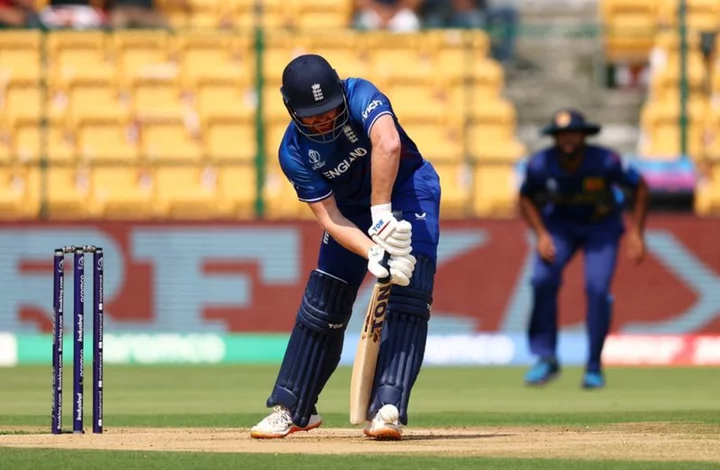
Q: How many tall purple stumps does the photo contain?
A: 3